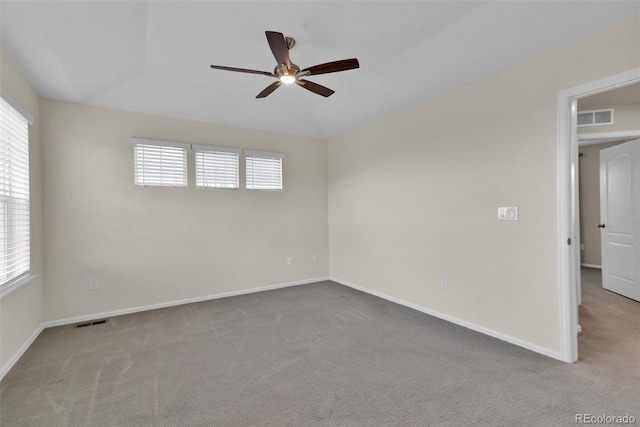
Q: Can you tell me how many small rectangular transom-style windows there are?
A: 3